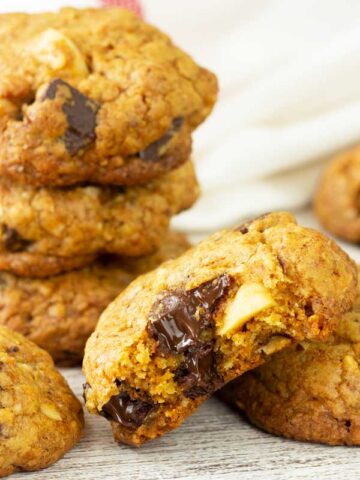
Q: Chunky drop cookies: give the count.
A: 7